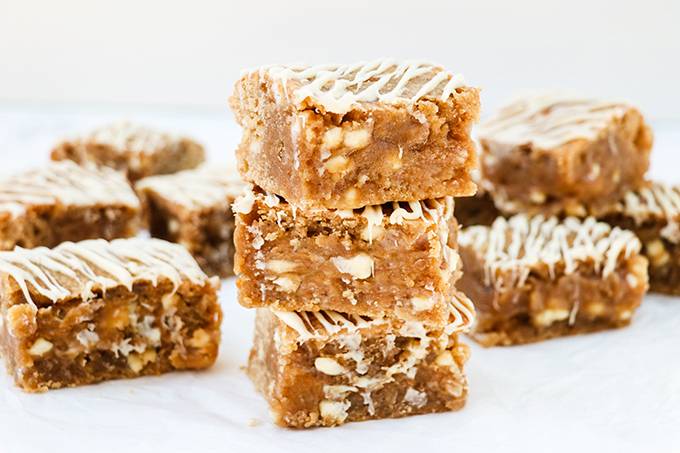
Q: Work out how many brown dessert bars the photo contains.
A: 10